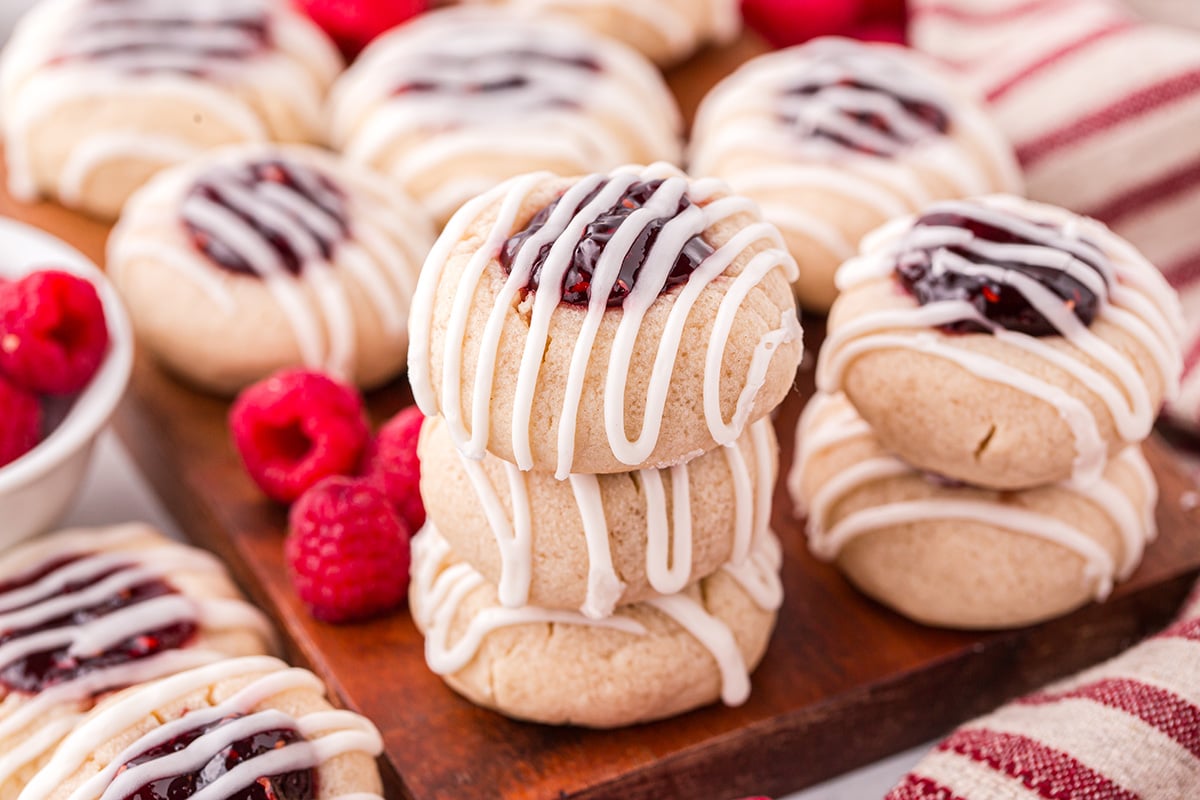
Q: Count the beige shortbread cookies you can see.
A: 12